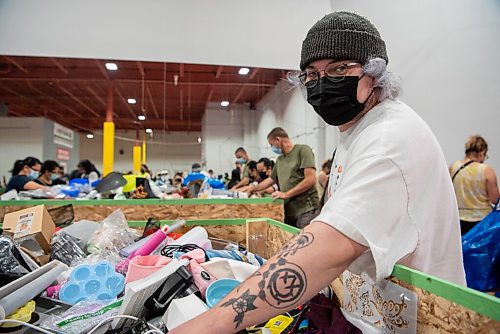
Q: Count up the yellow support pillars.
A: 3